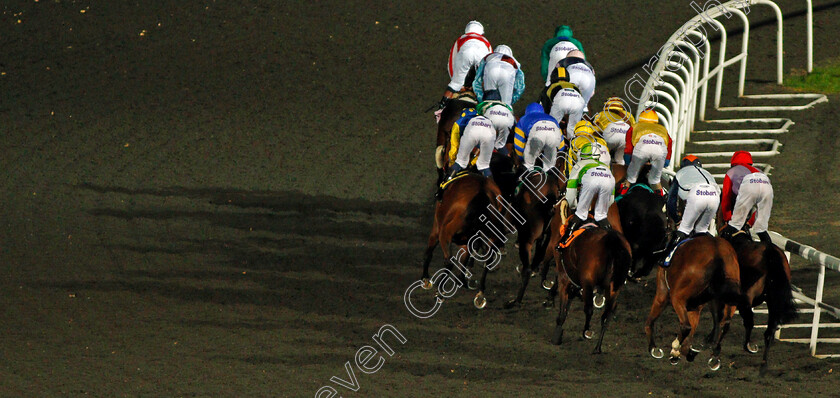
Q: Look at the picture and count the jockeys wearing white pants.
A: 14